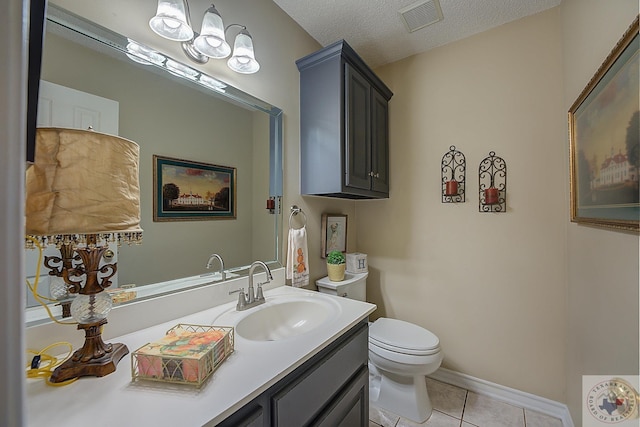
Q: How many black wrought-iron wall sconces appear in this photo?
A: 2